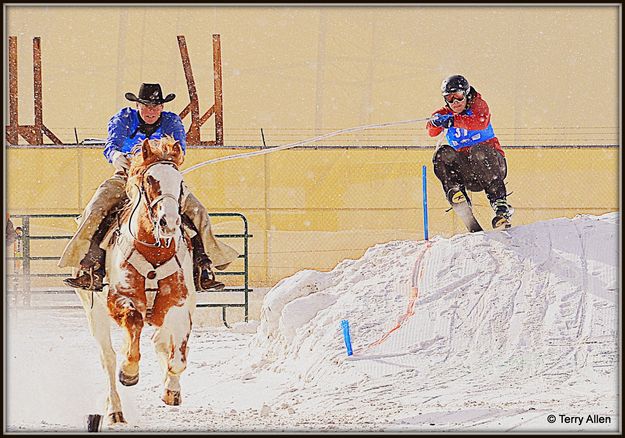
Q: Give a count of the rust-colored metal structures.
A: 2